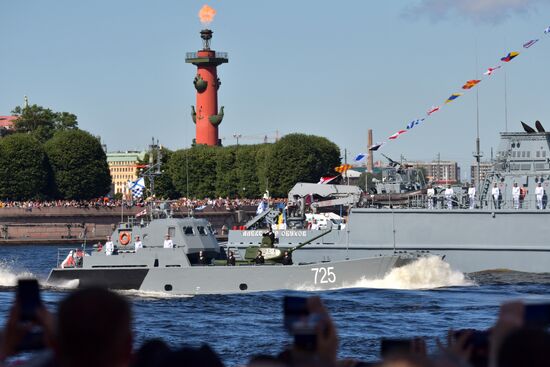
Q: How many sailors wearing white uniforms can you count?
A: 9